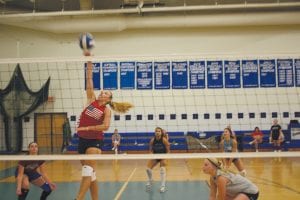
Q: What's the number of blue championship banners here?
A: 13